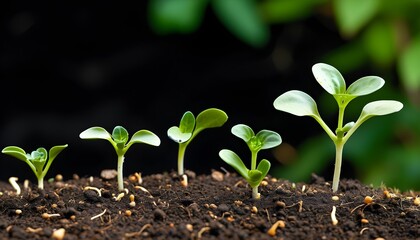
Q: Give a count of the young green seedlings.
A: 5